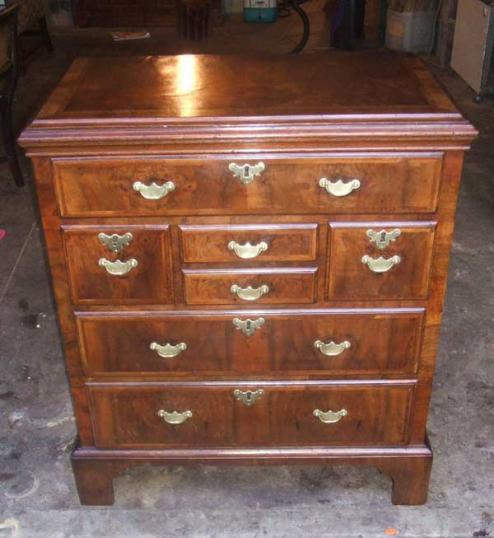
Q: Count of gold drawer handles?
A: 10